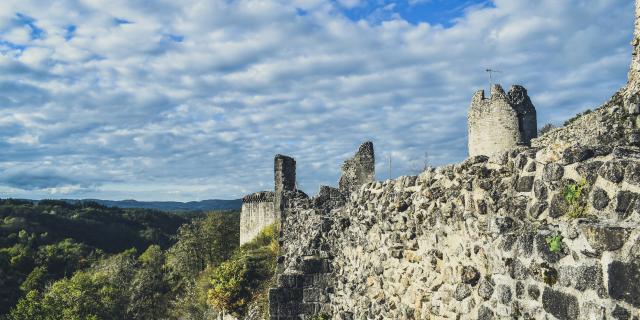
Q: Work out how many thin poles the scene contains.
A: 2